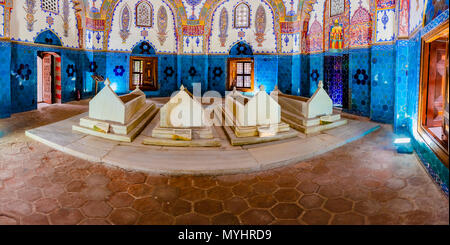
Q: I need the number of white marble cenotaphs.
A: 4